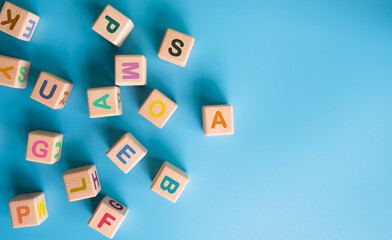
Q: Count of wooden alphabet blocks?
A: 15